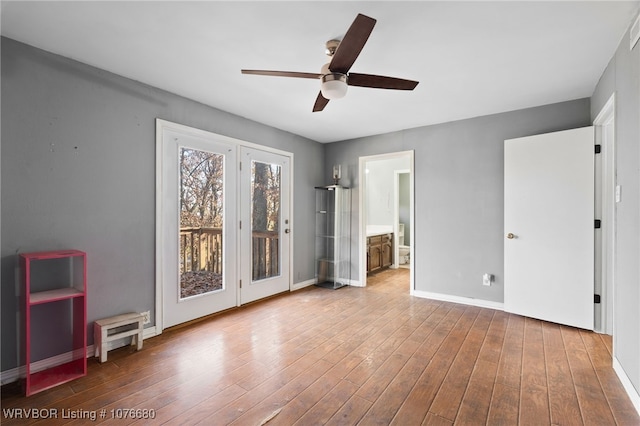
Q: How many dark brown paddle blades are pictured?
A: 4